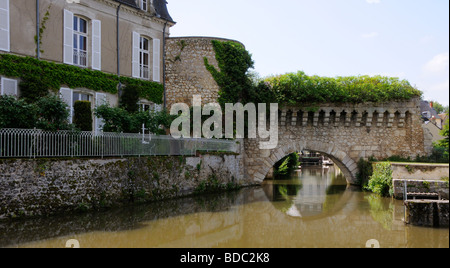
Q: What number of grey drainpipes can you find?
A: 3